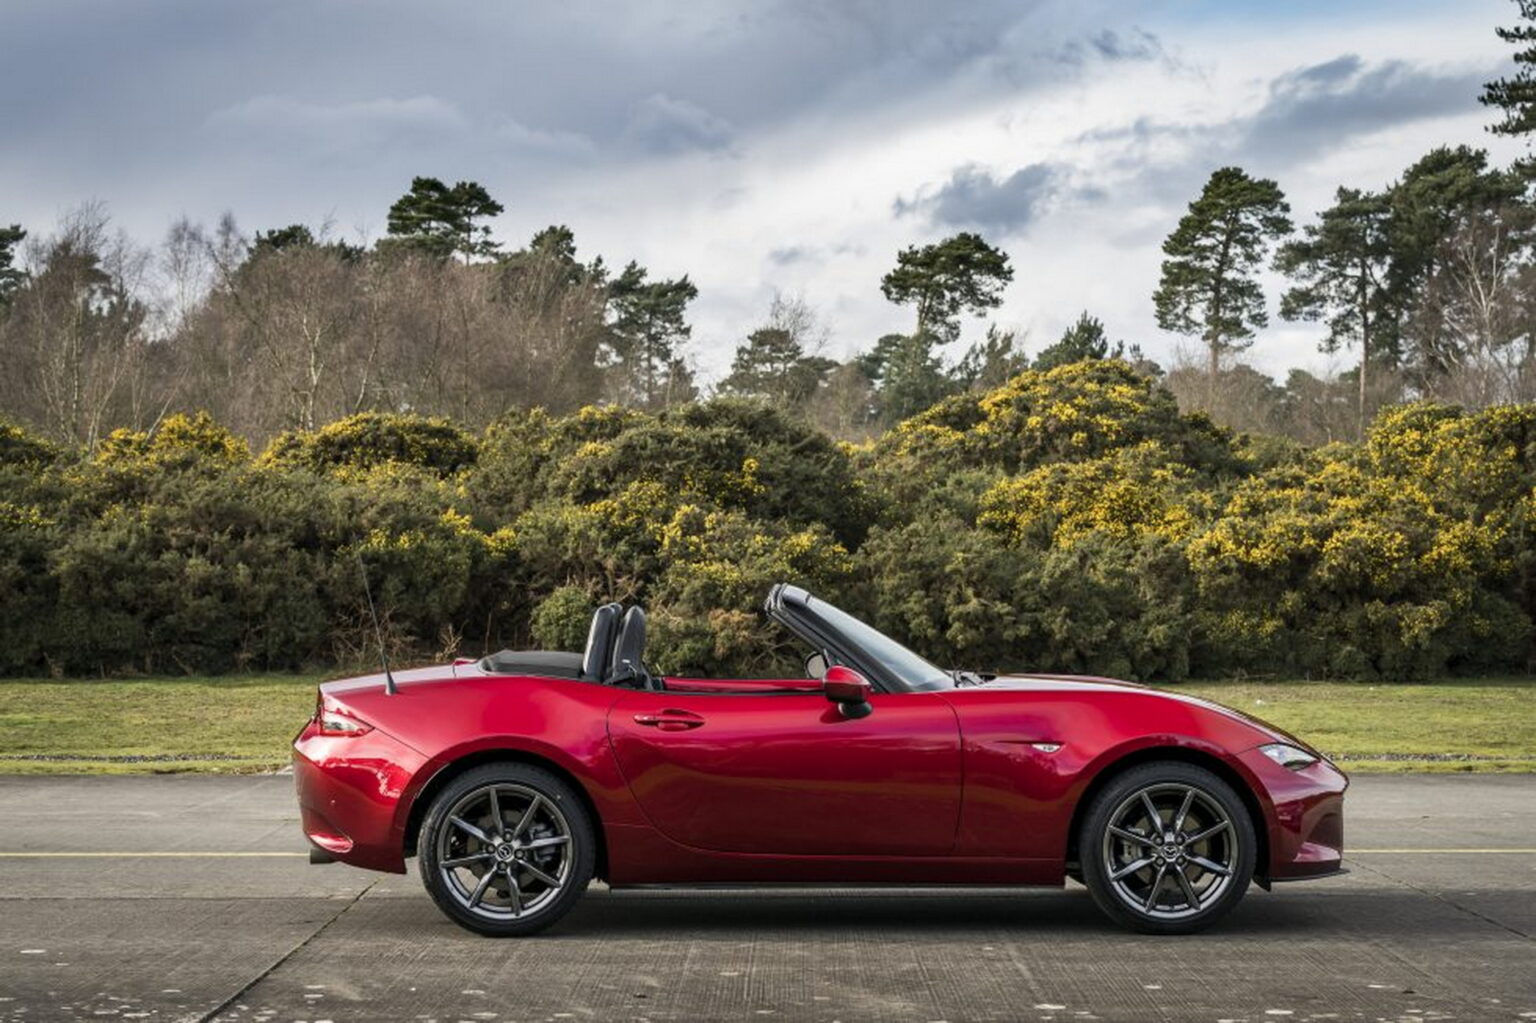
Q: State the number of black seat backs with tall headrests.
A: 2